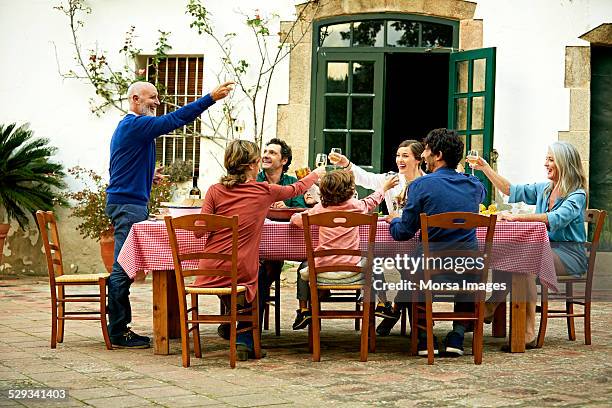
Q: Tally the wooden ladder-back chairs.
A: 5